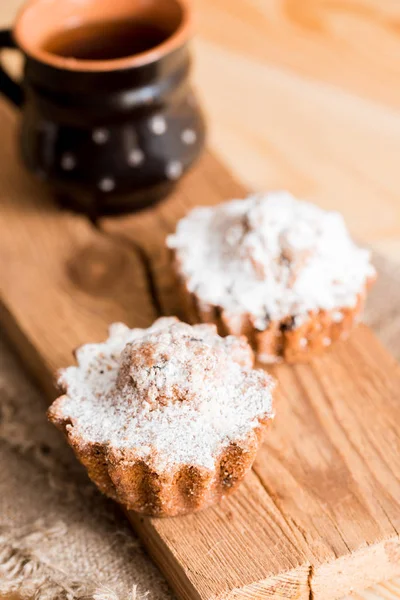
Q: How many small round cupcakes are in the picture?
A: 2